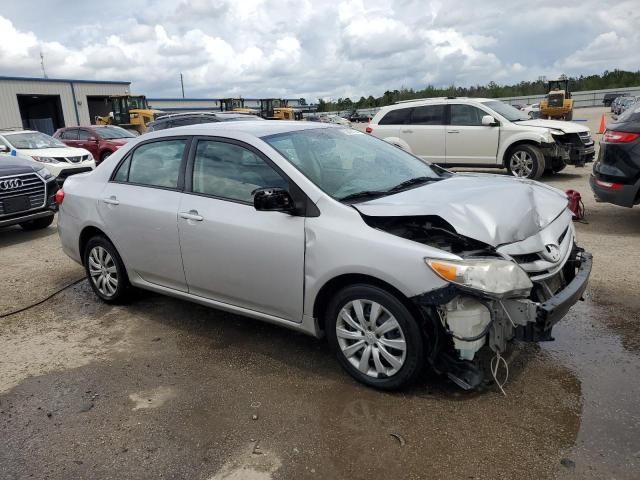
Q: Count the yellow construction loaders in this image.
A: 4